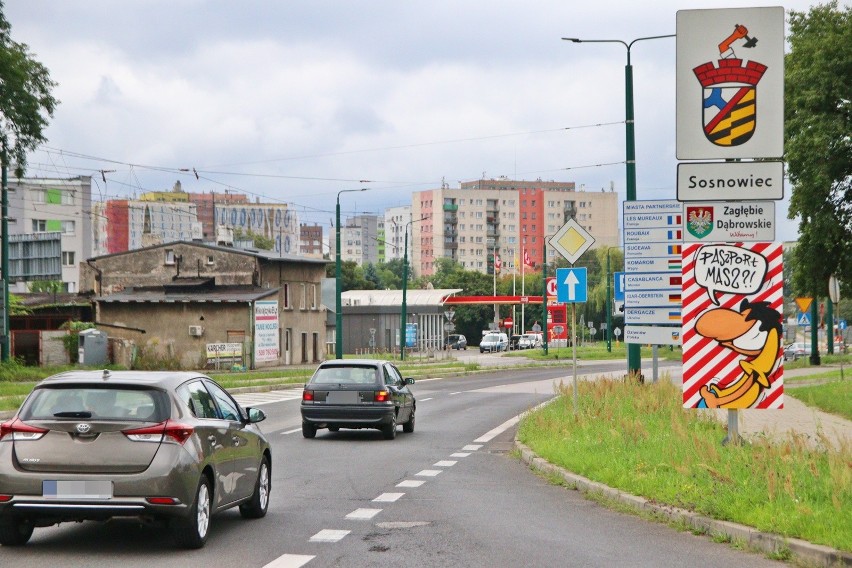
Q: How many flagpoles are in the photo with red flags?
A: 2